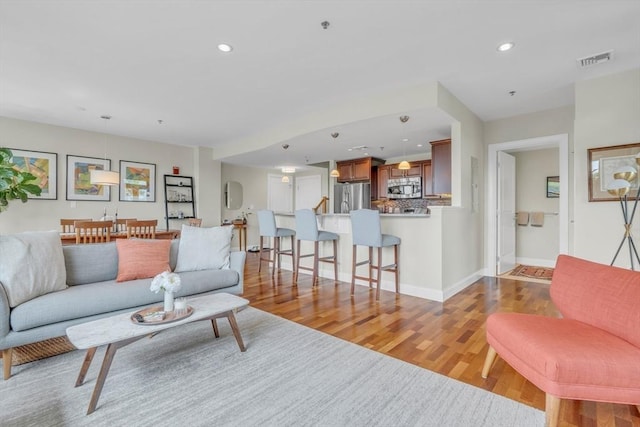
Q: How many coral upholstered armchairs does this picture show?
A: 1